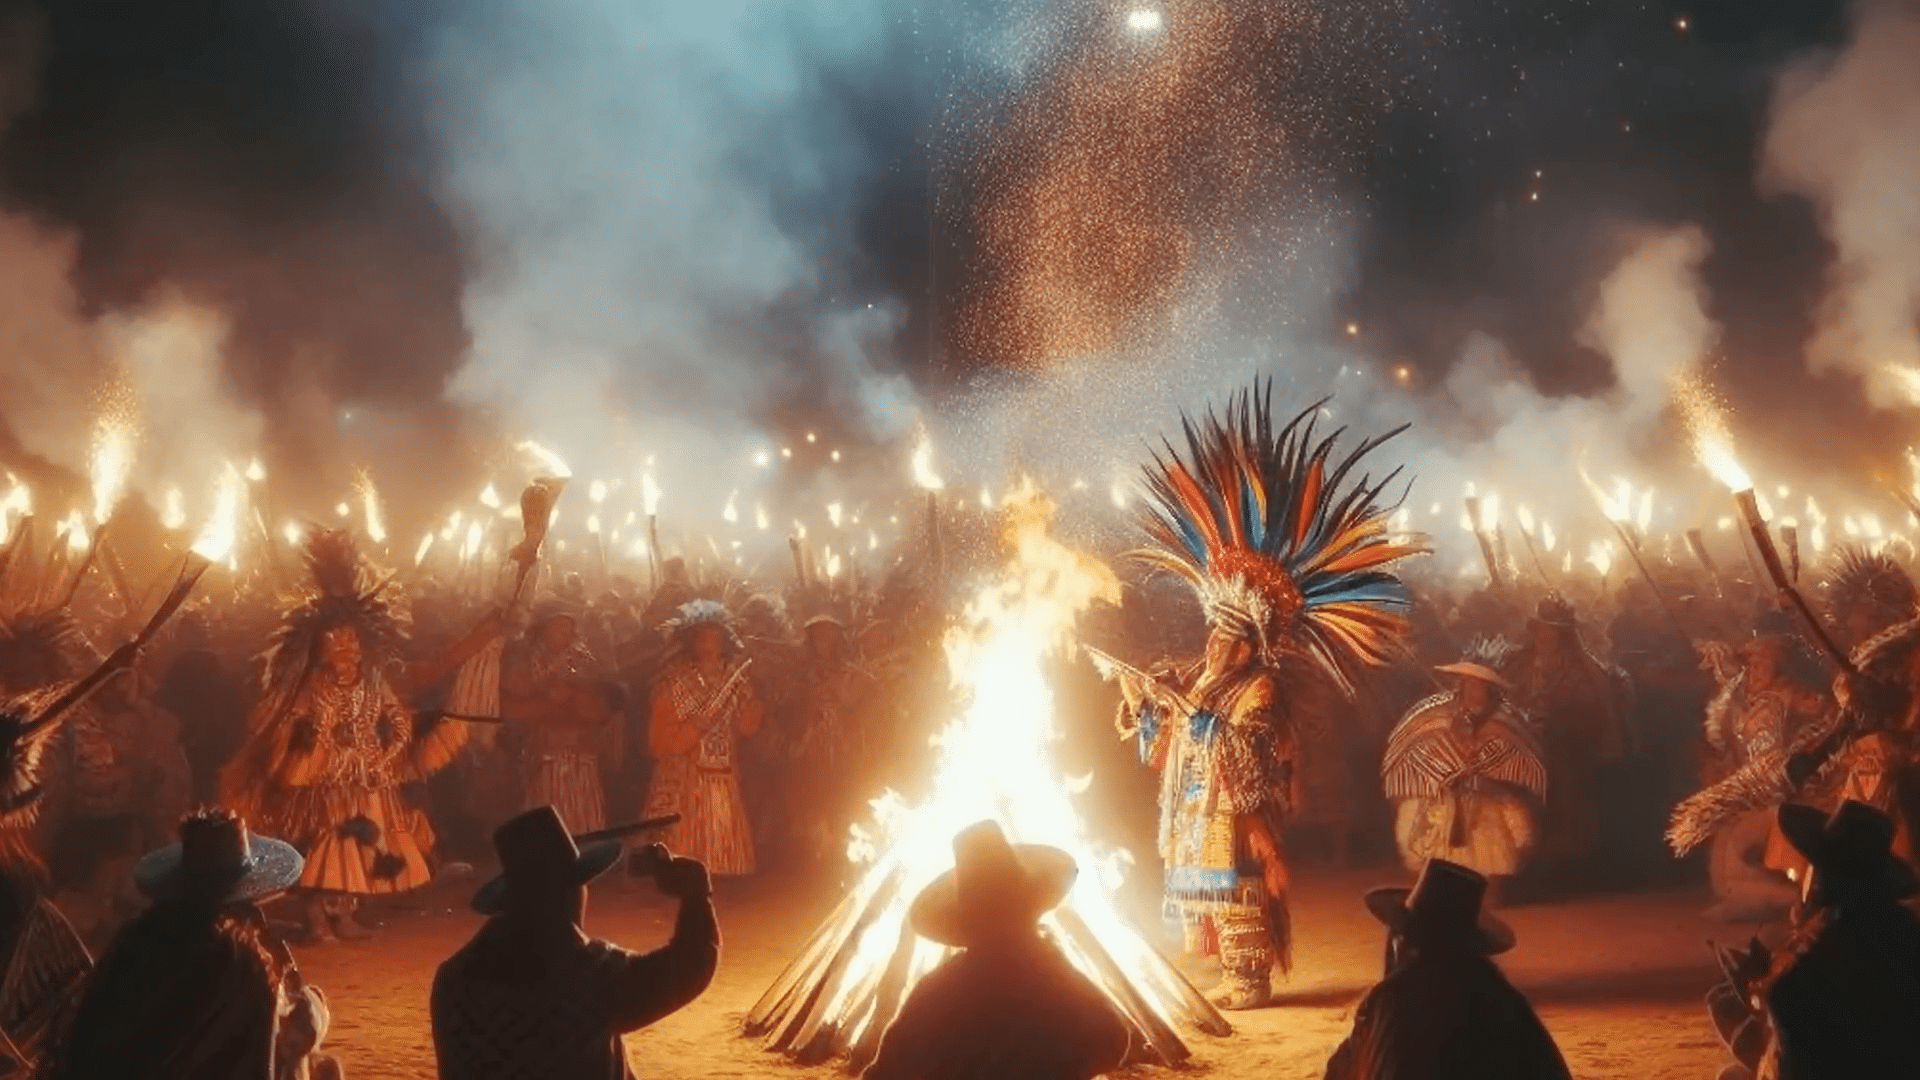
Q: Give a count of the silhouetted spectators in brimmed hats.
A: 5